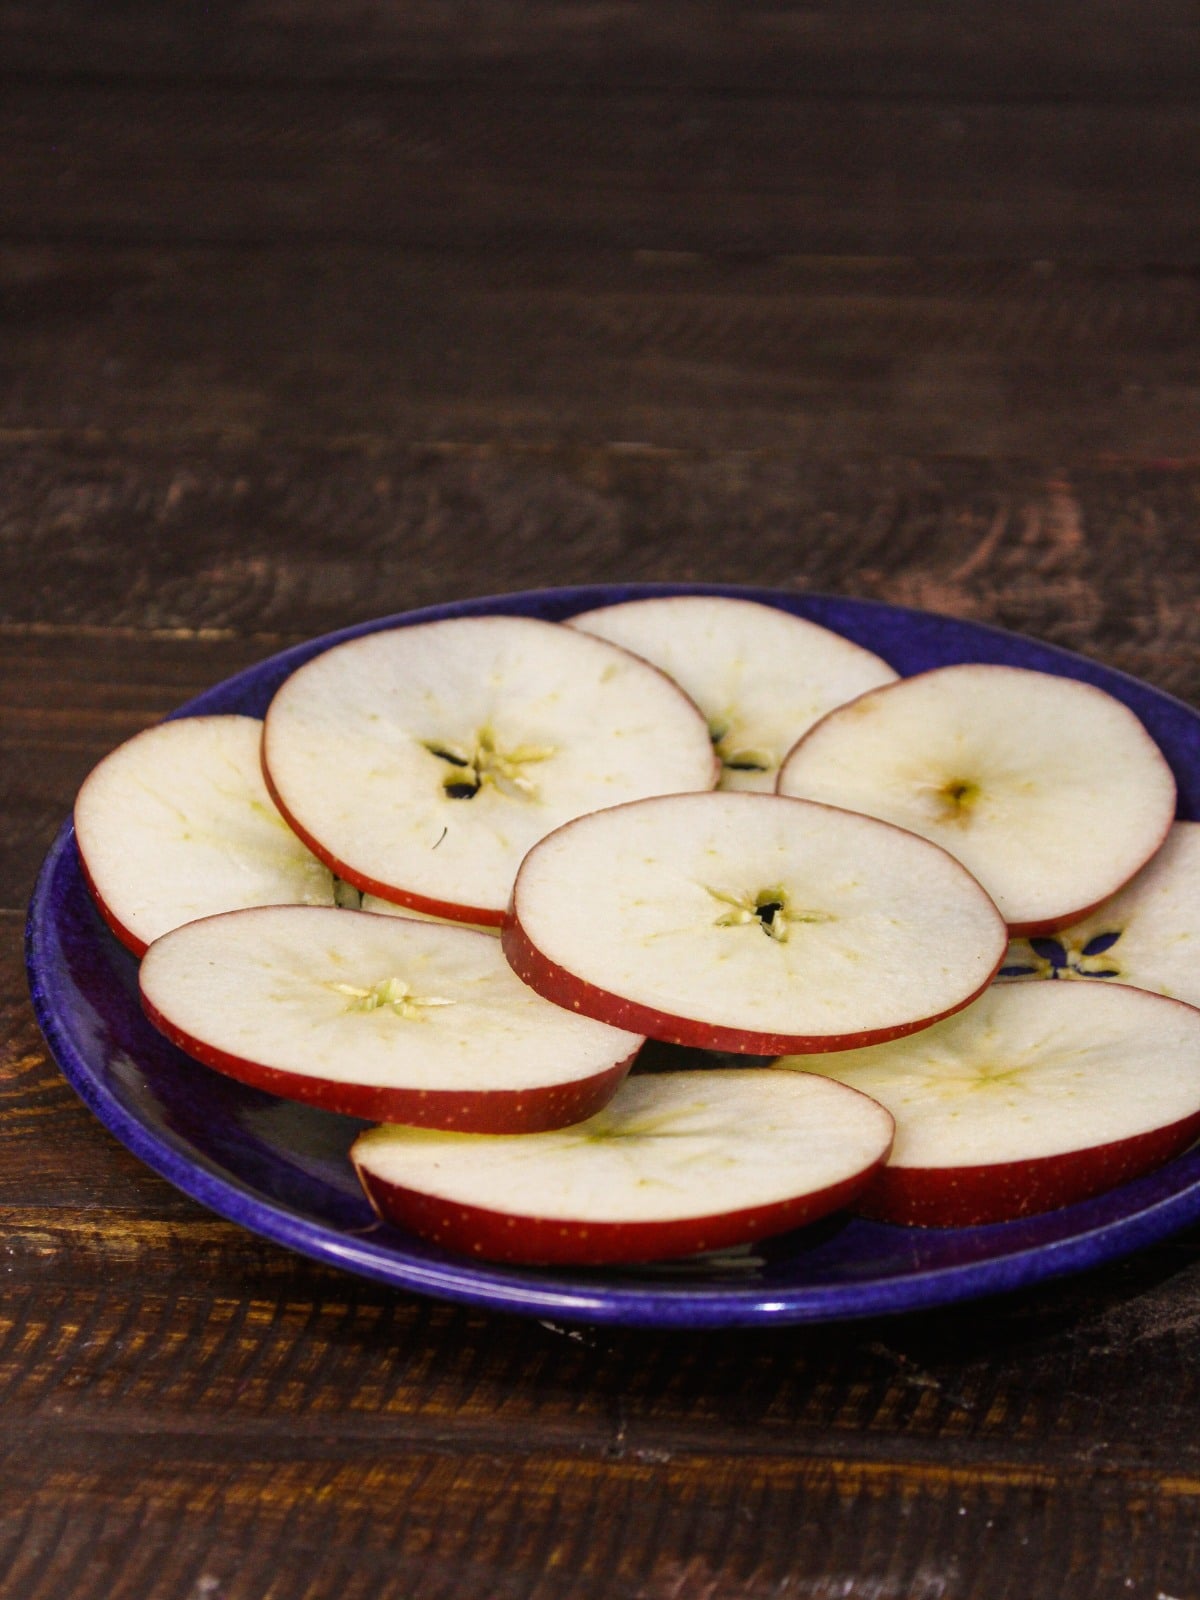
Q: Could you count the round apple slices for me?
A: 9